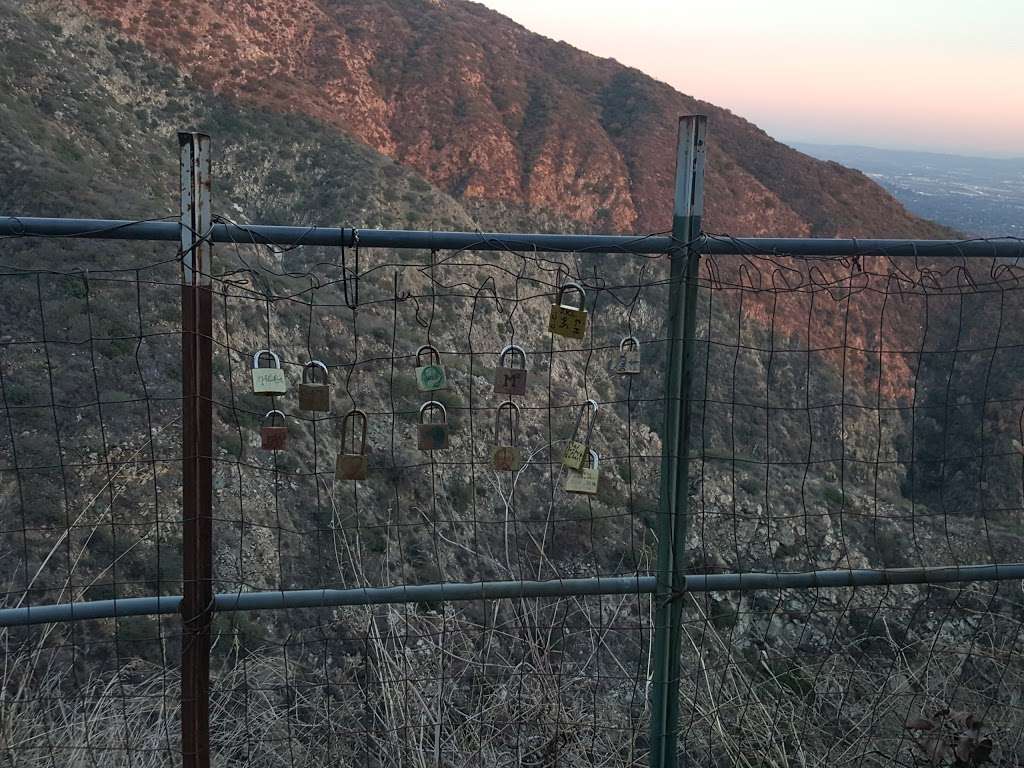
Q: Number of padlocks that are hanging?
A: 12